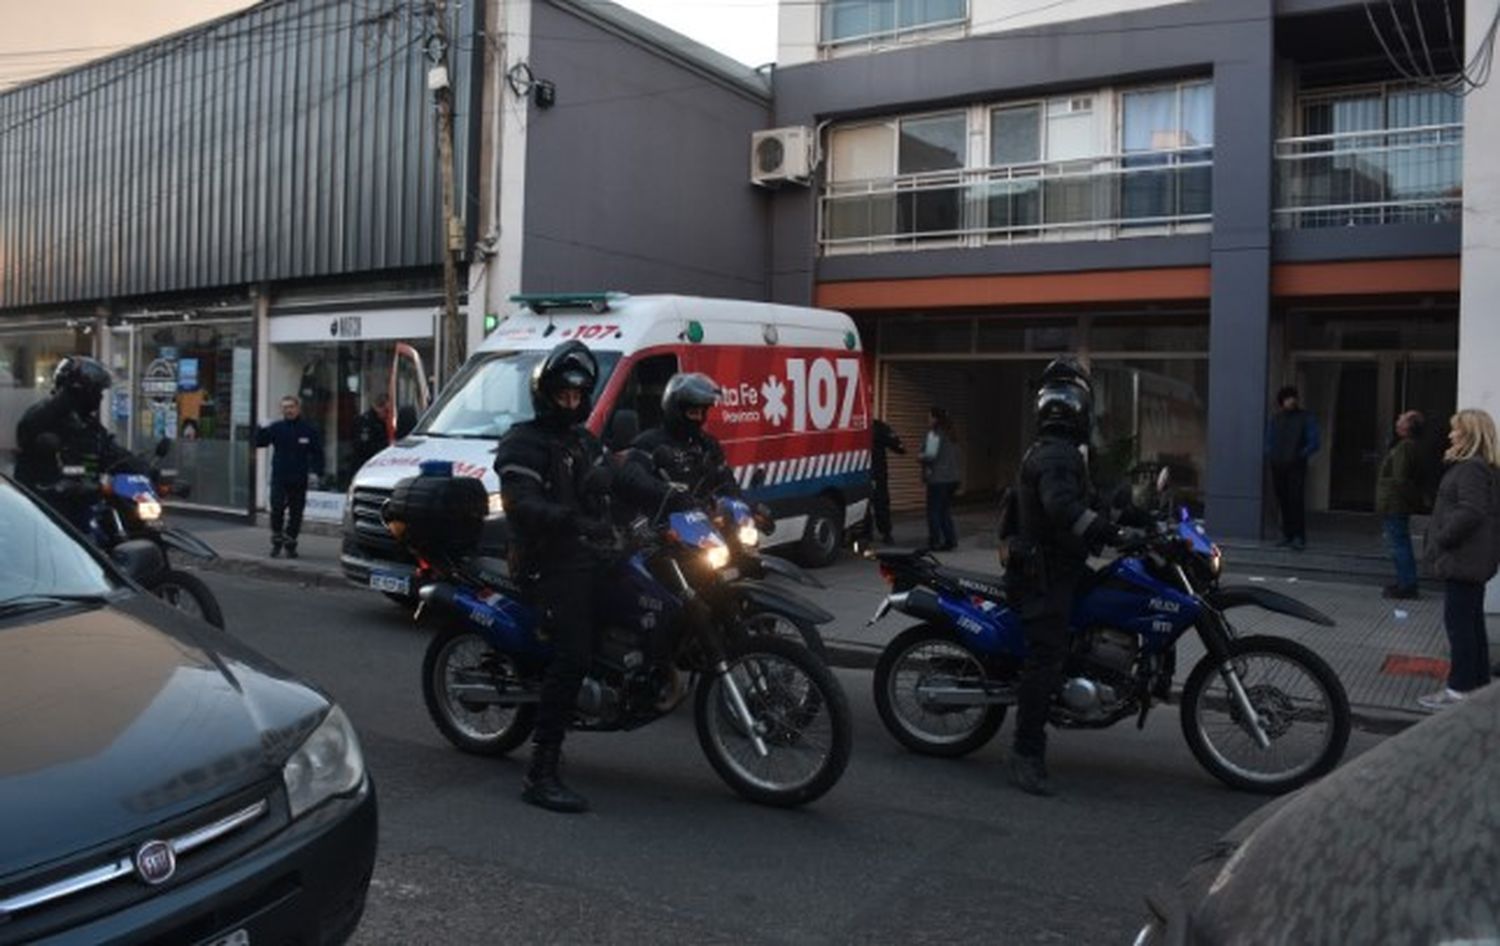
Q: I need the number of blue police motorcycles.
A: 4